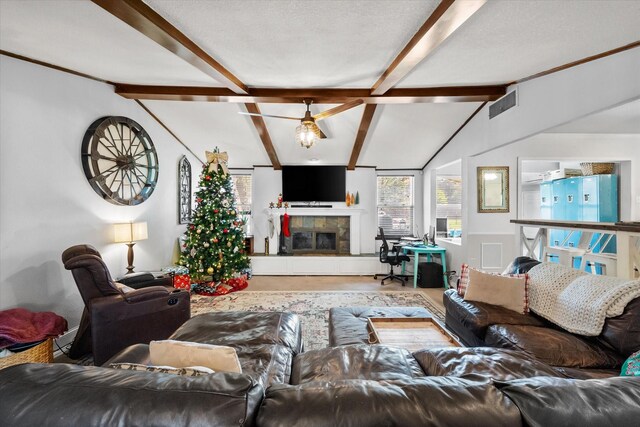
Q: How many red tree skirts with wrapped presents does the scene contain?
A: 1